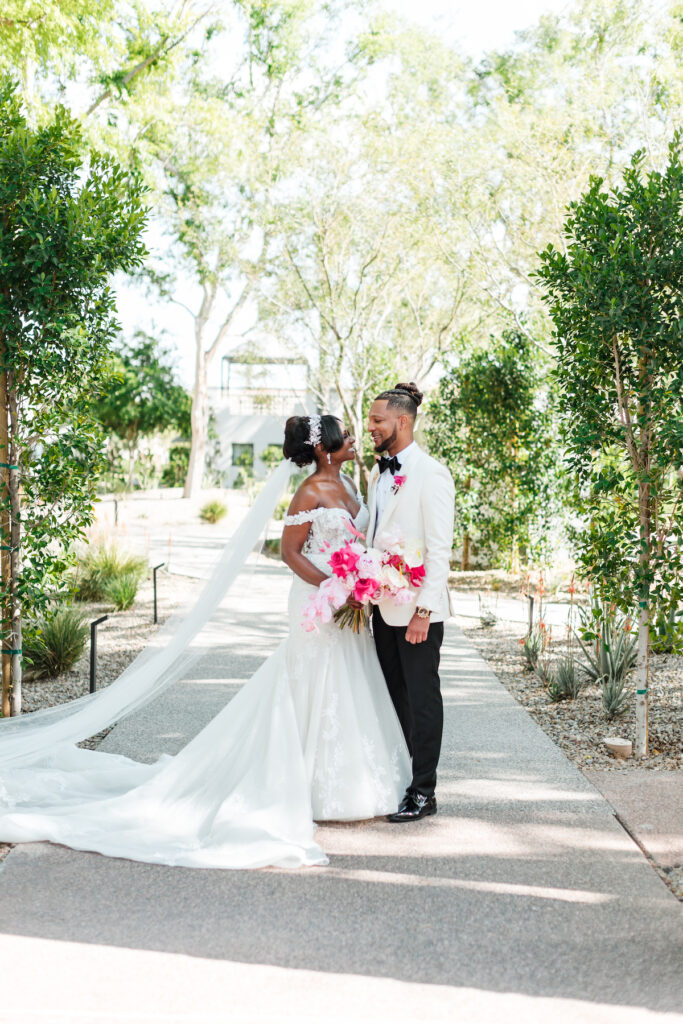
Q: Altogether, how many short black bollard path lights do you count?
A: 4